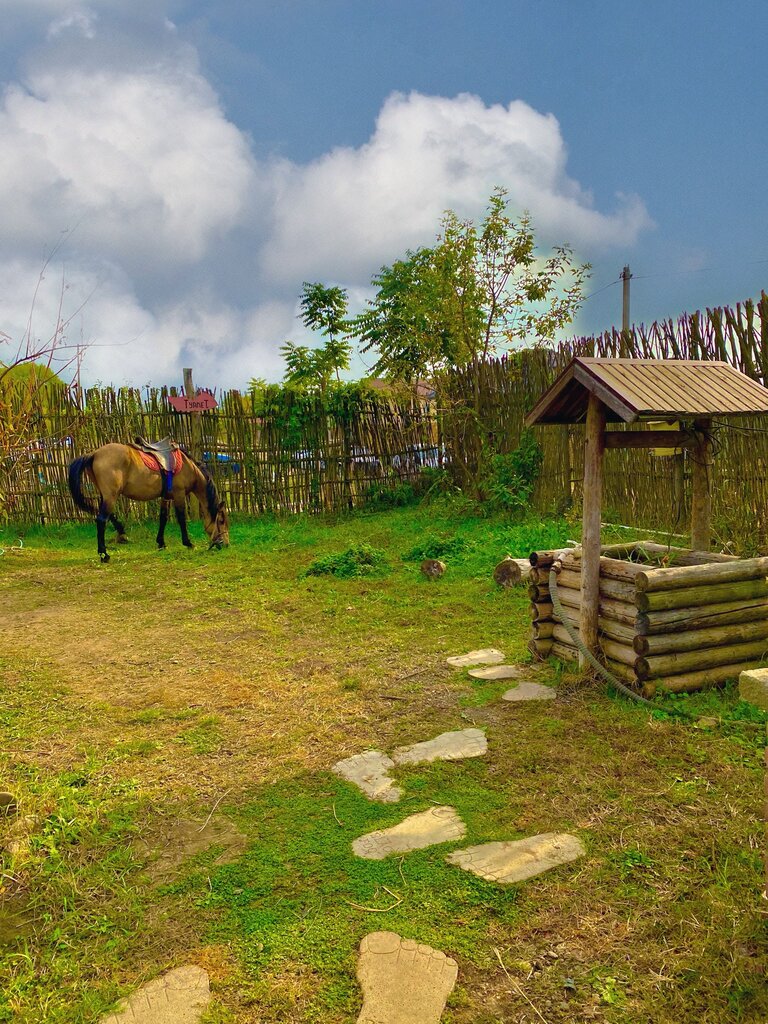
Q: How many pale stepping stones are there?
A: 9